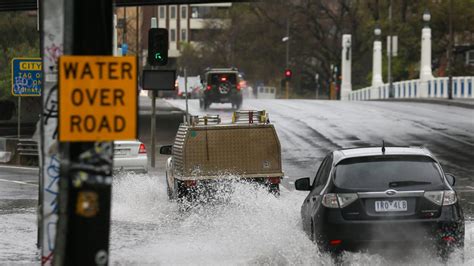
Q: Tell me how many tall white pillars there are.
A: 3